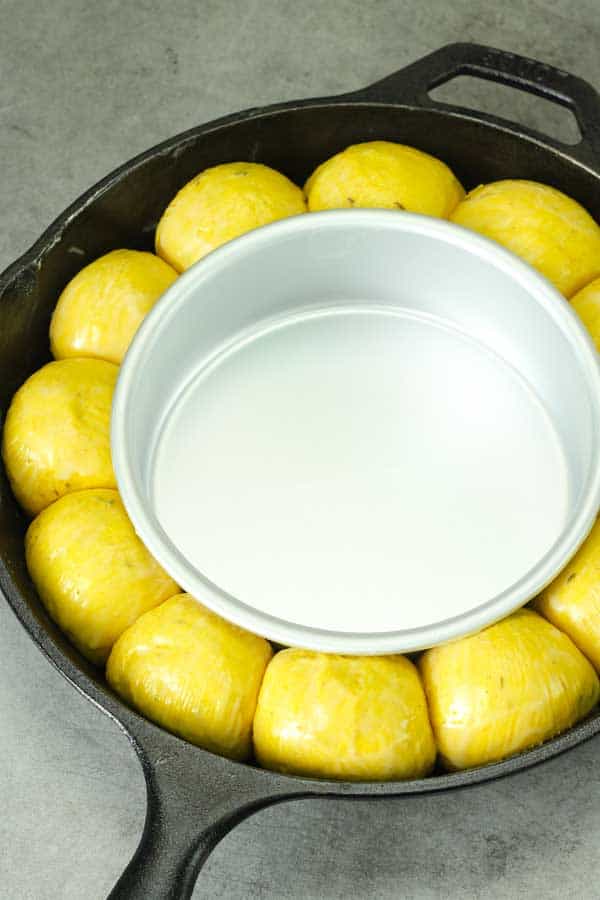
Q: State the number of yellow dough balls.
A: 11